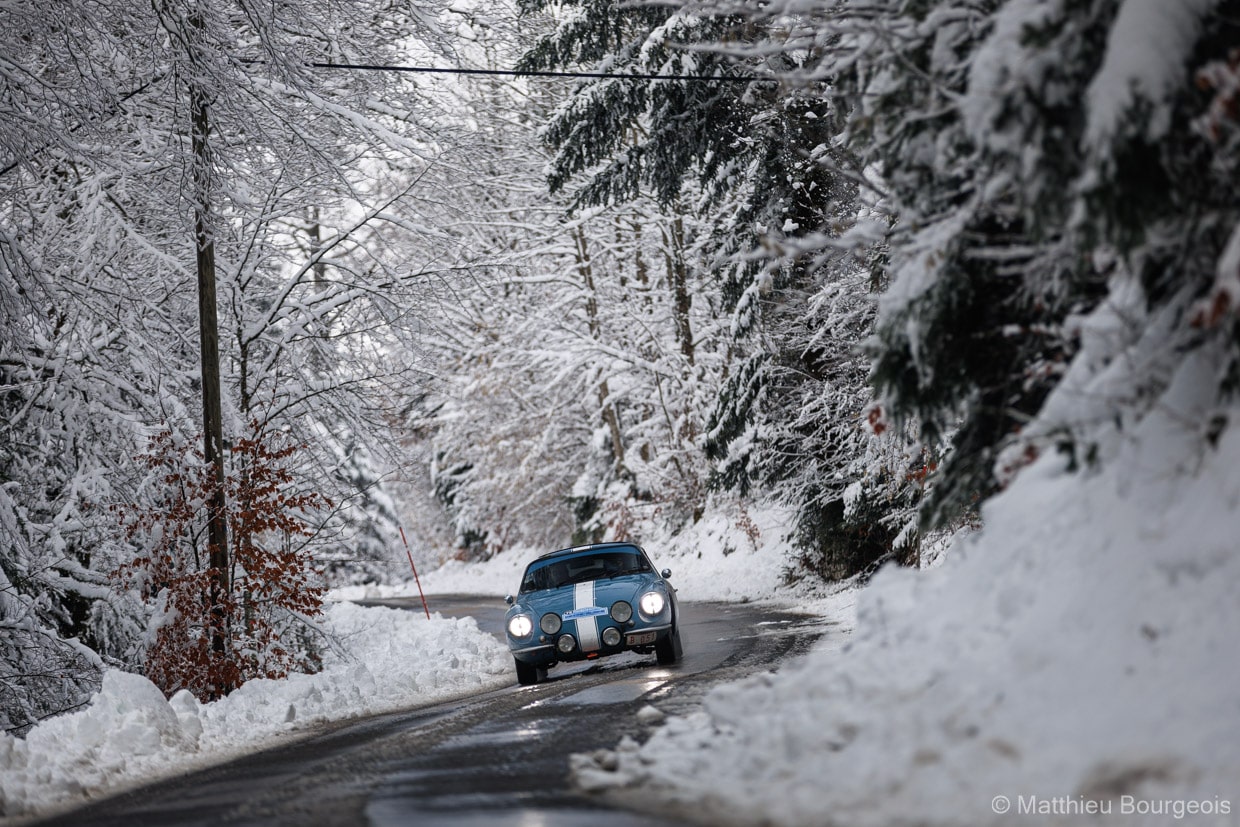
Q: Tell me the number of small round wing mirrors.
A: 2